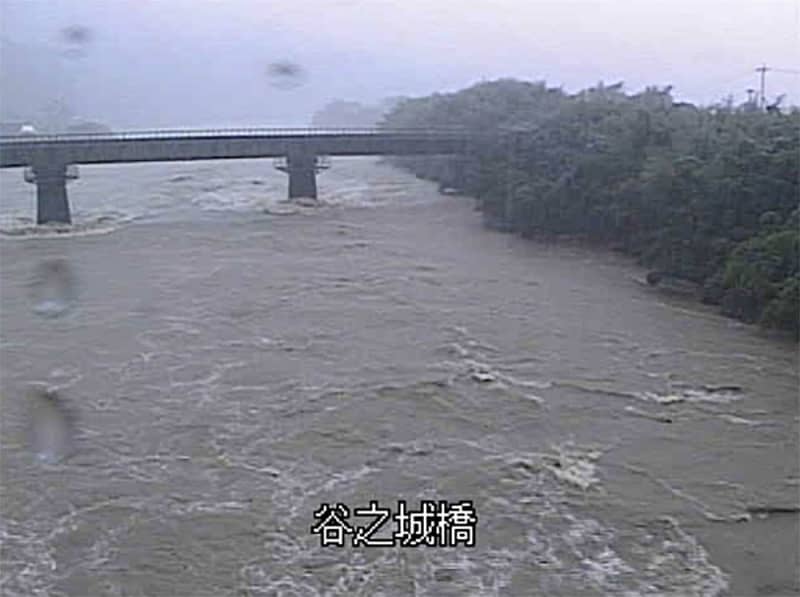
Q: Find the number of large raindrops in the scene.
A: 4